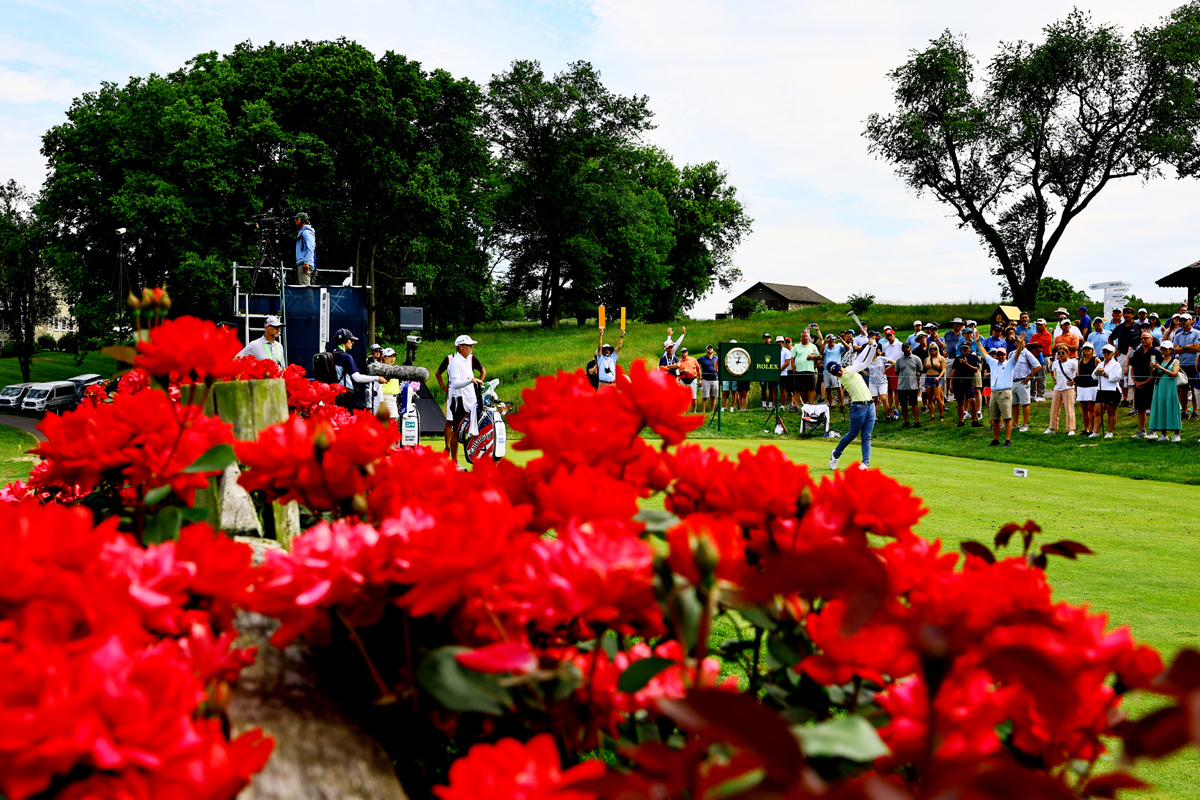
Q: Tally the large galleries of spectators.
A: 1